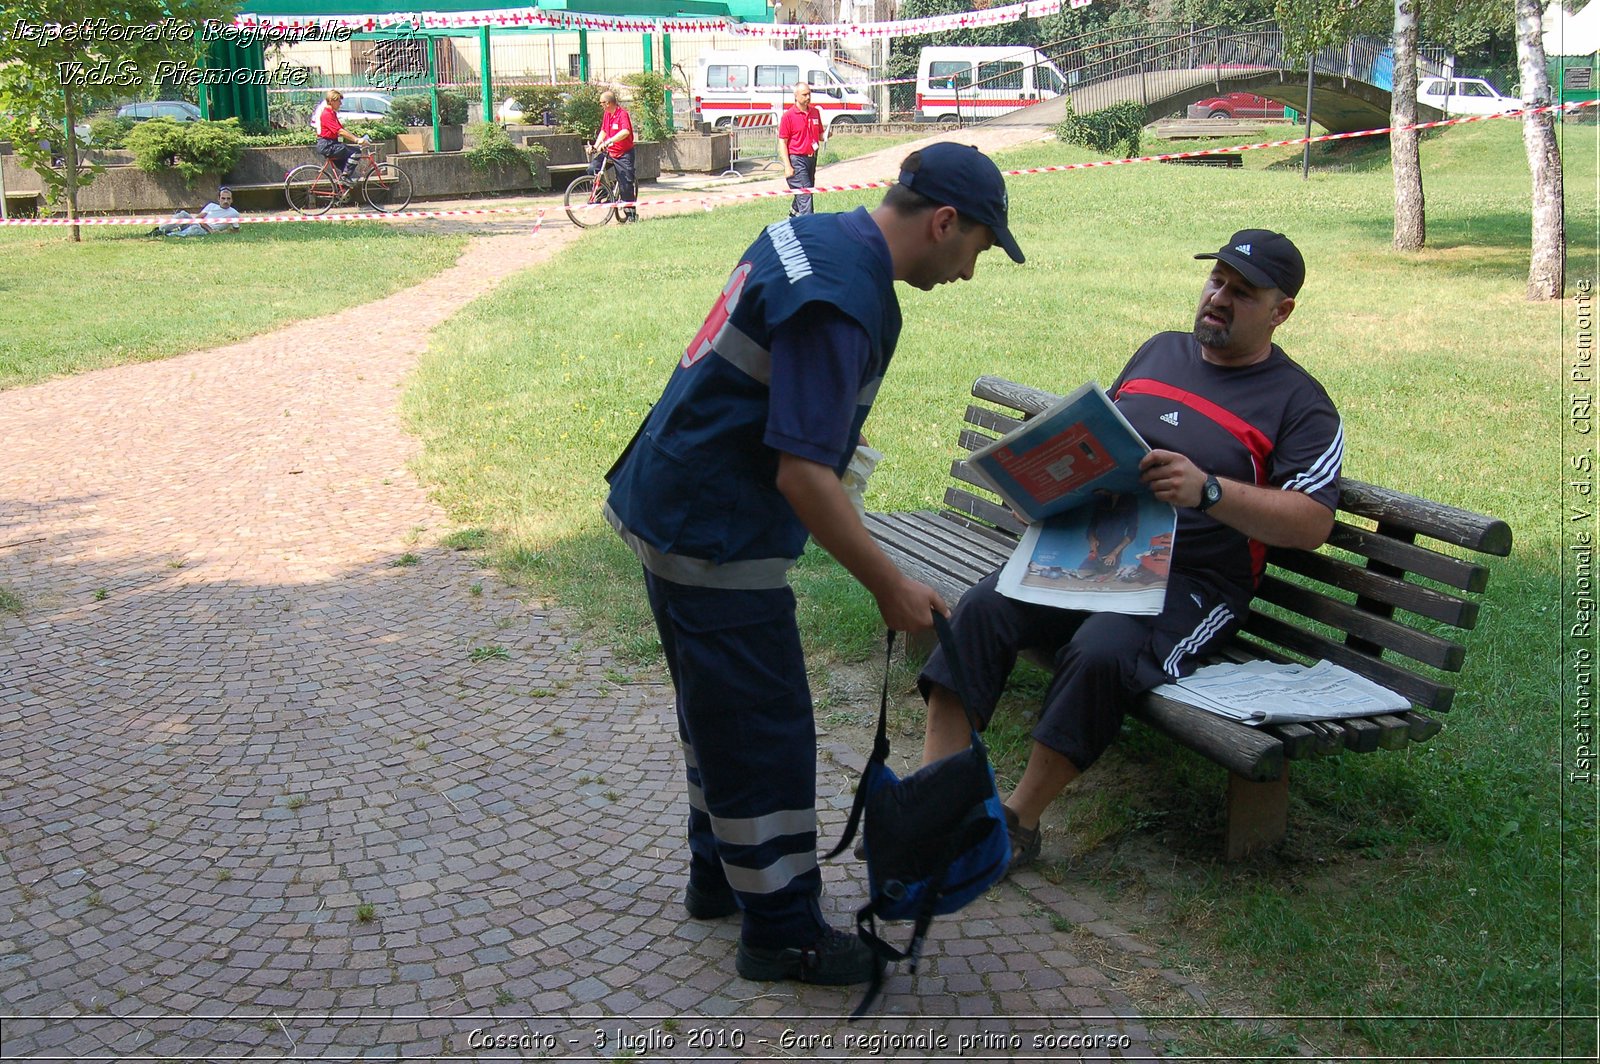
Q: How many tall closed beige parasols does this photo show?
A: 0